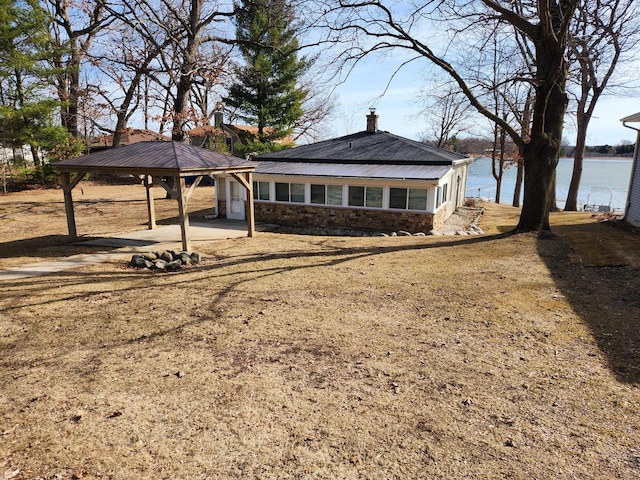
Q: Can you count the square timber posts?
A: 4